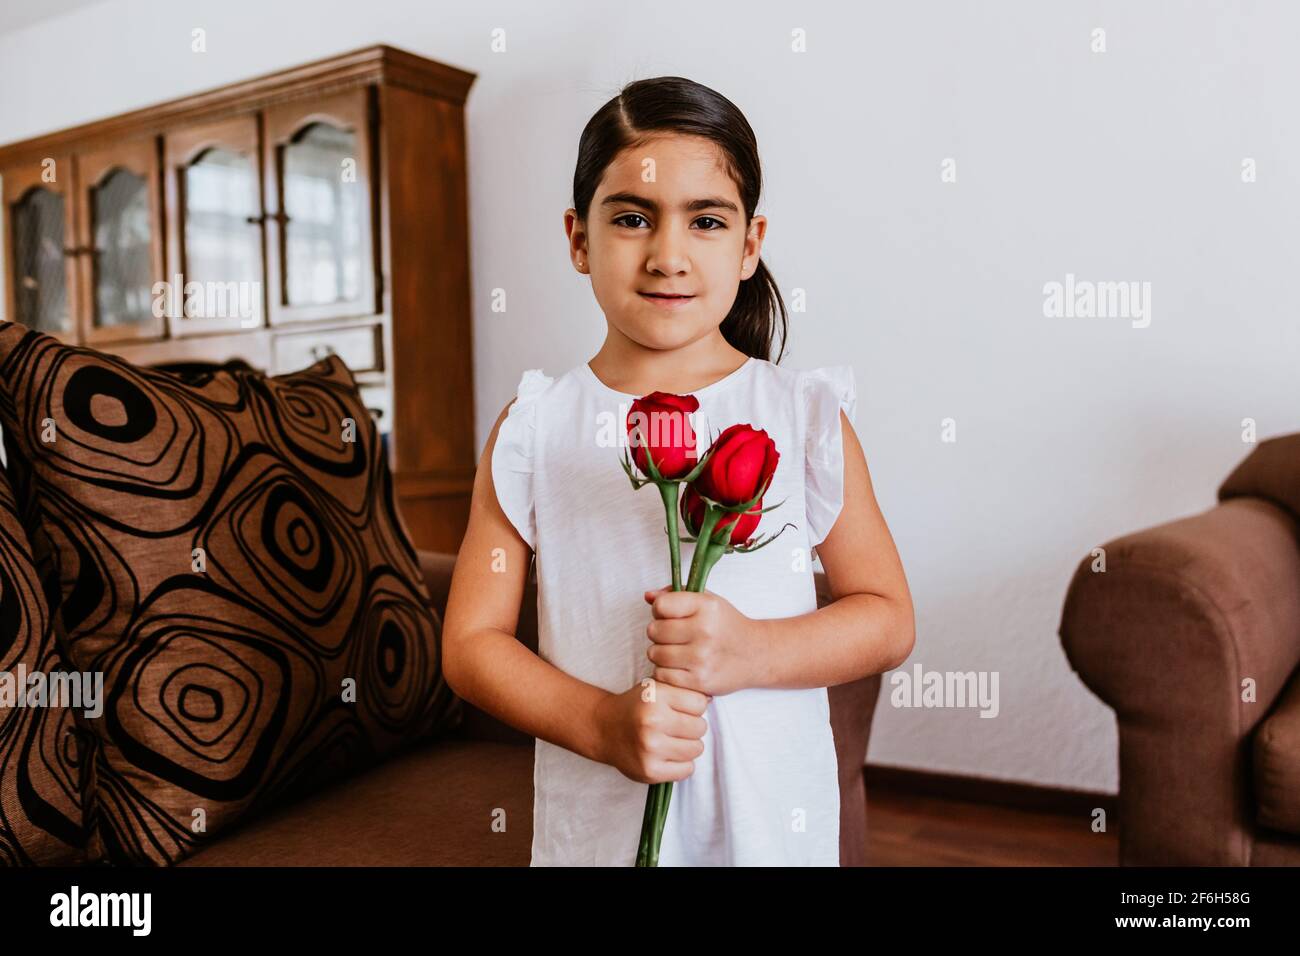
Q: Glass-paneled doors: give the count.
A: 4